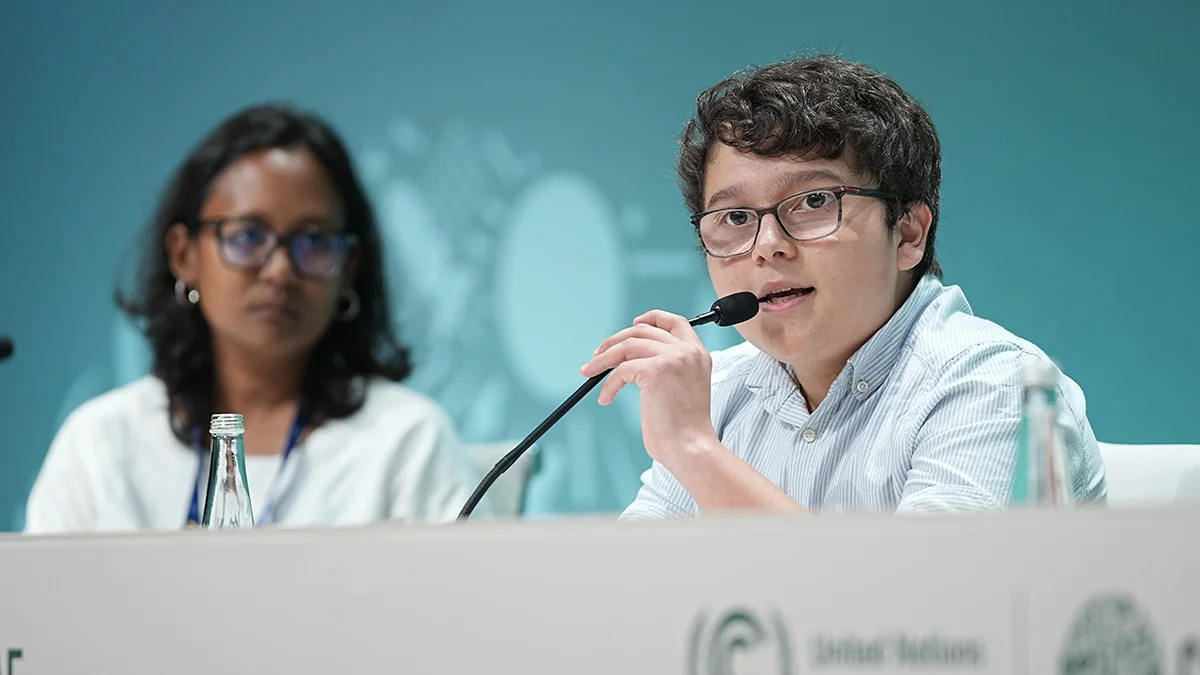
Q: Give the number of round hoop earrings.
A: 2